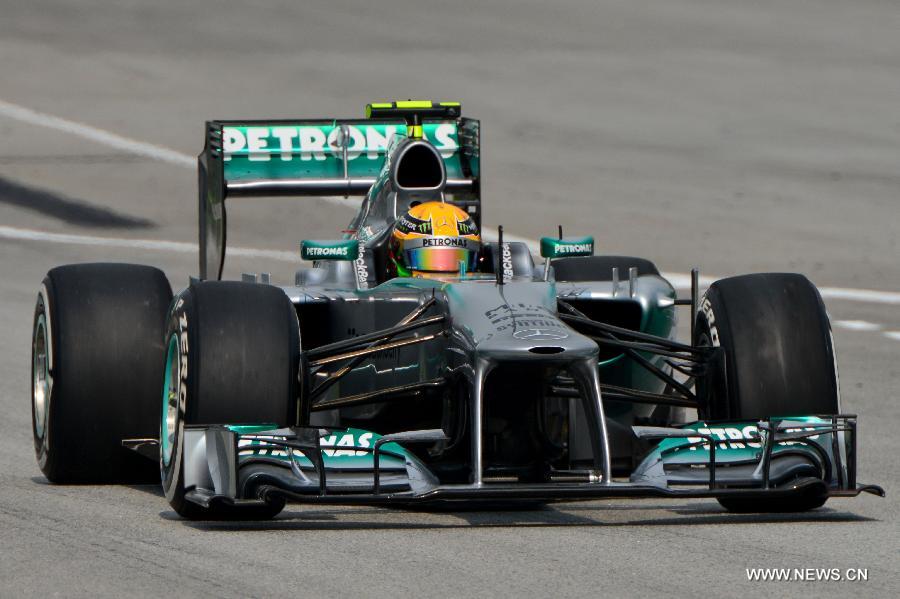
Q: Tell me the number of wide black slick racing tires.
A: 4